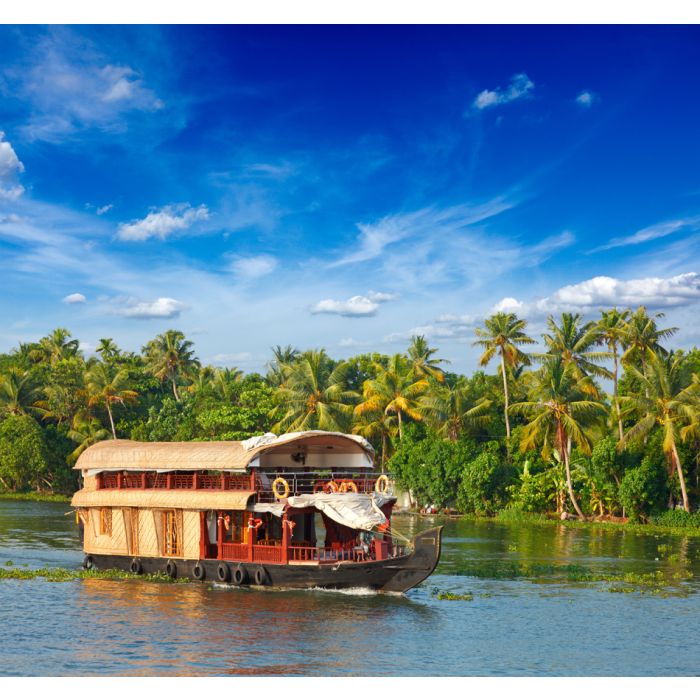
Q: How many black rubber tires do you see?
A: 7